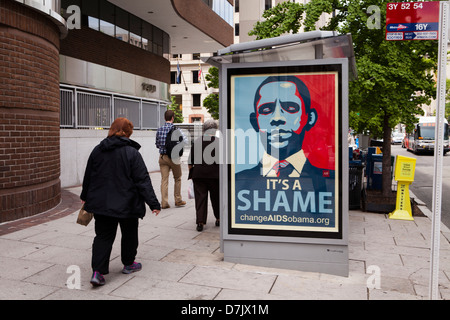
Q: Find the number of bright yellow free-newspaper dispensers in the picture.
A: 1